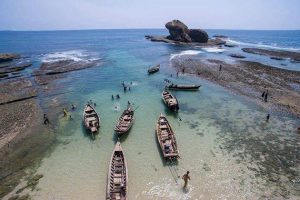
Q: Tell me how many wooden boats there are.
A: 7